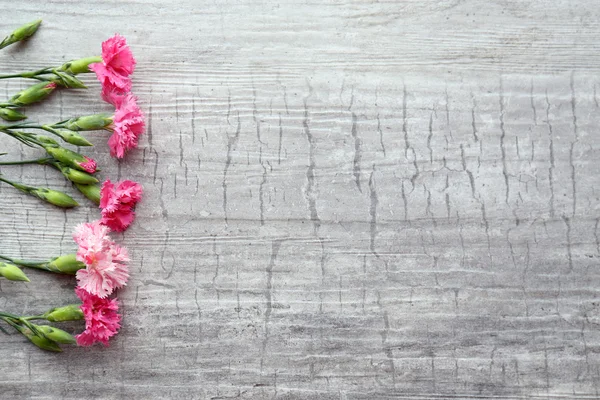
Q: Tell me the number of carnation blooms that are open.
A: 5